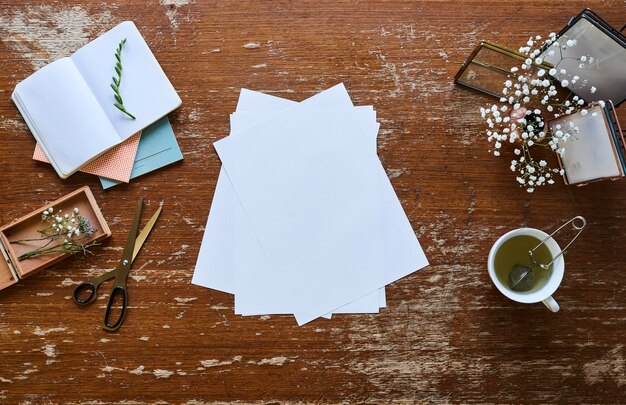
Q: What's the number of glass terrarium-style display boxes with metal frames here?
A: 3